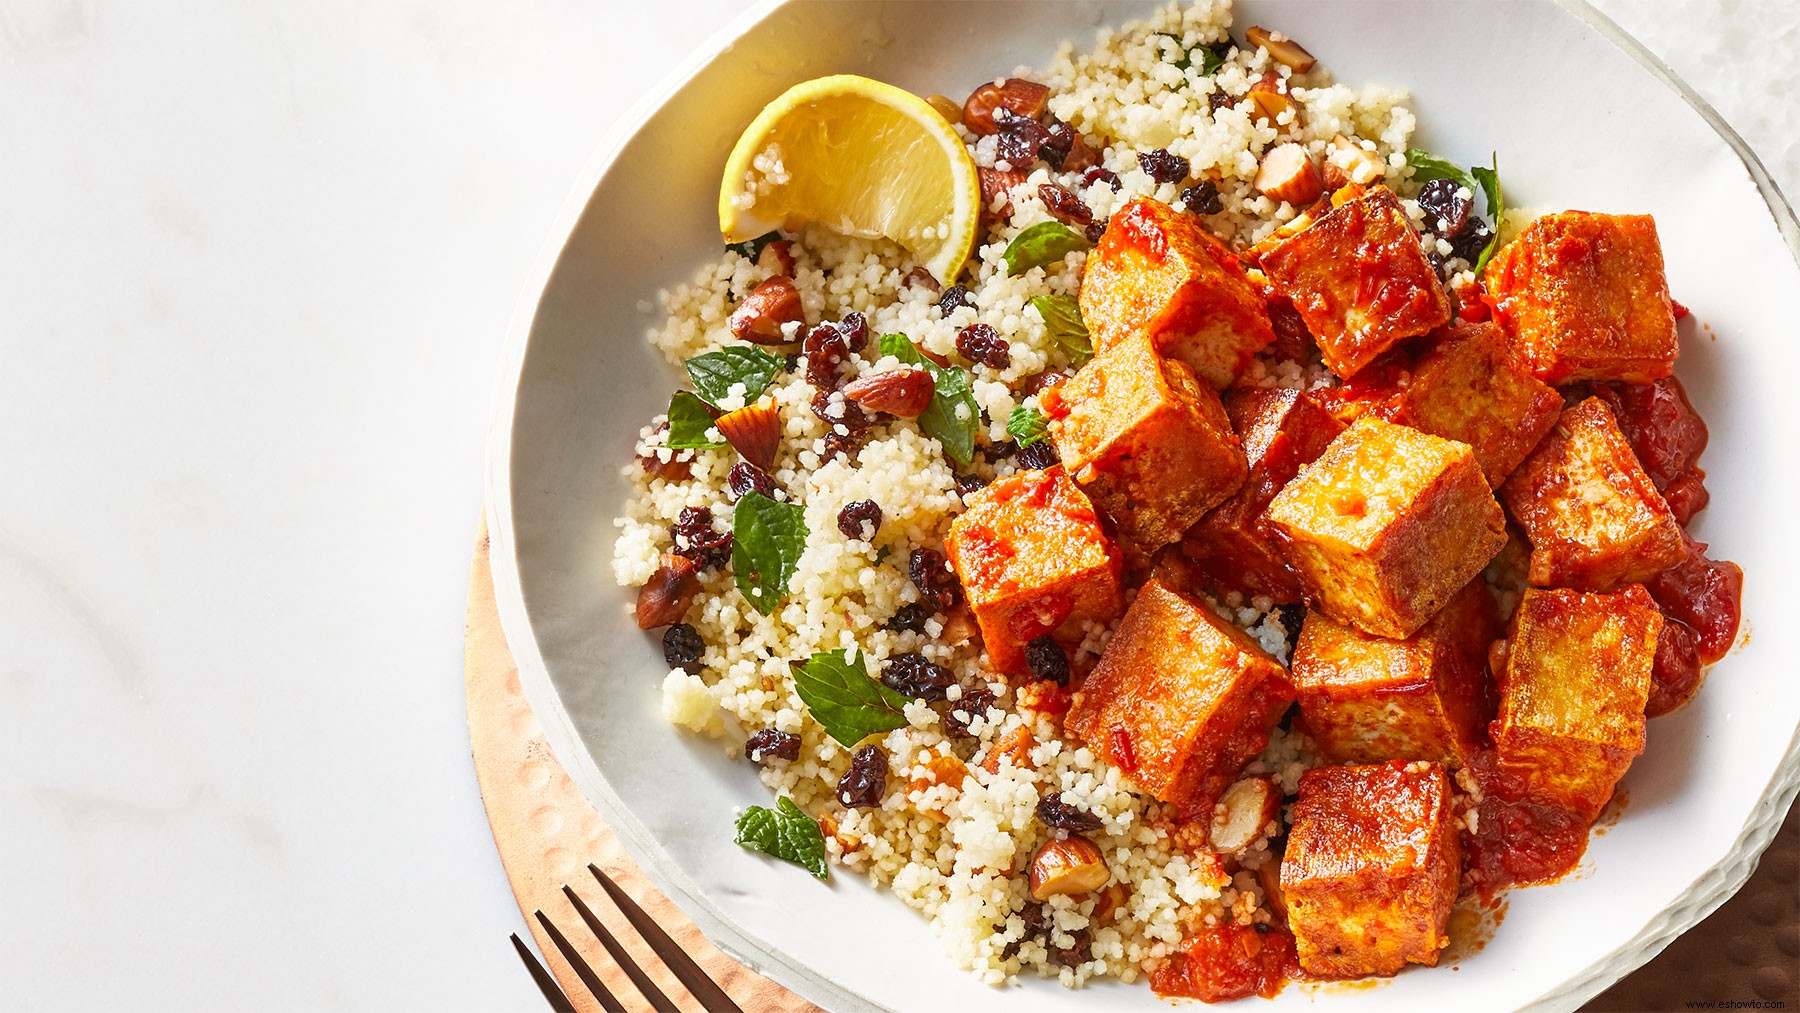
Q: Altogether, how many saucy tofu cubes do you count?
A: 13